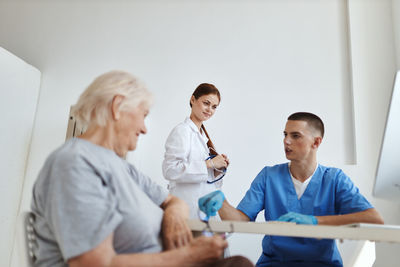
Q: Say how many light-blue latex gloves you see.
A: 2